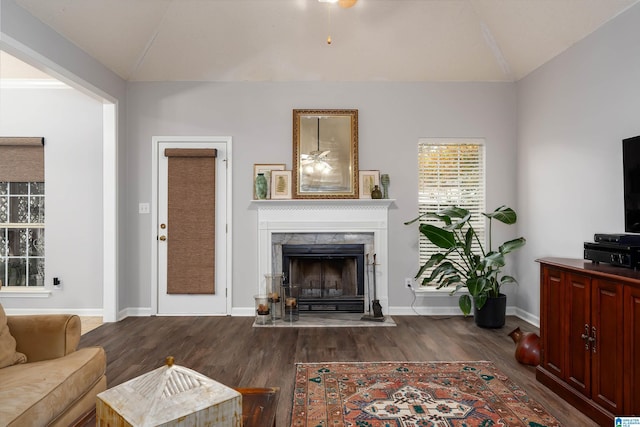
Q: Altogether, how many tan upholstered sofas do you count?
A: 1